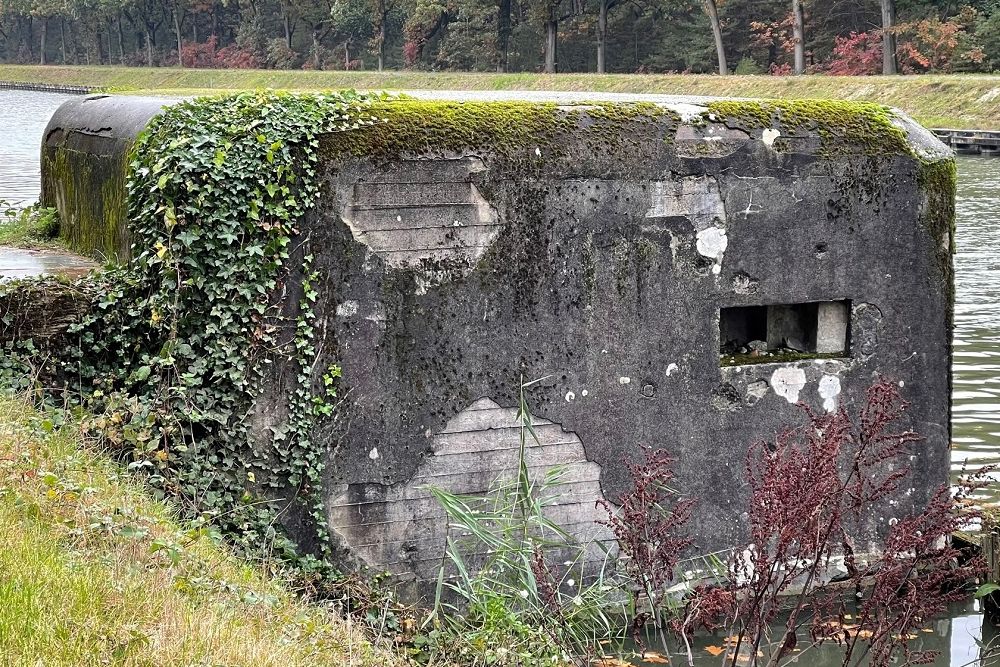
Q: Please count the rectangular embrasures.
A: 1